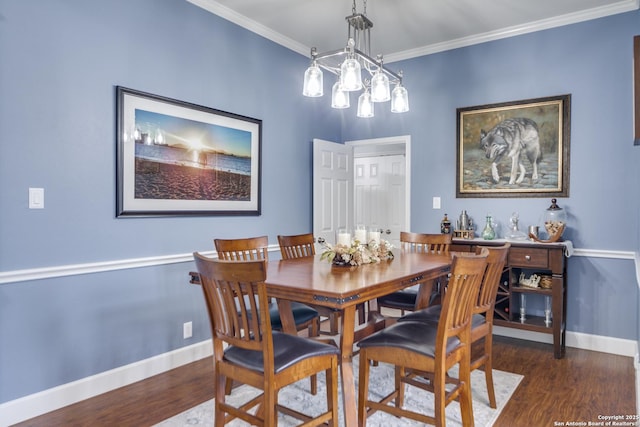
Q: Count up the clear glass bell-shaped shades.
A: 6